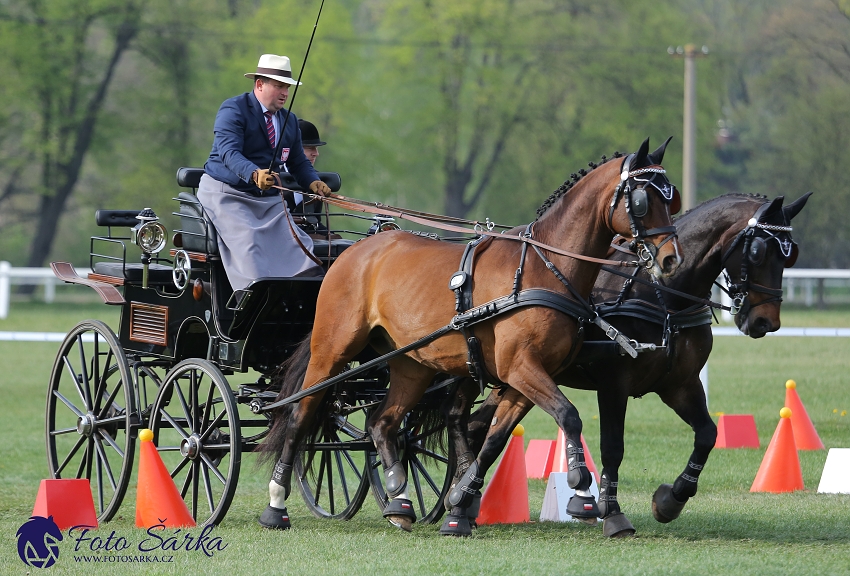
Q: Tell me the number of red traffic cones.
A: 5